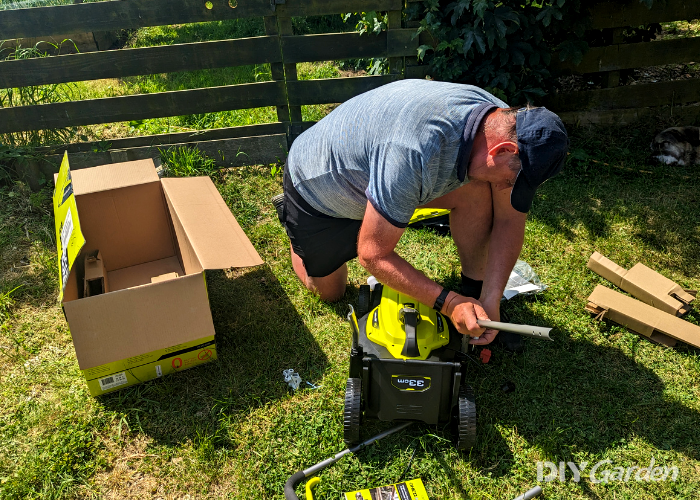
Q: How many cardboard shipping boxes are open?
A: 1